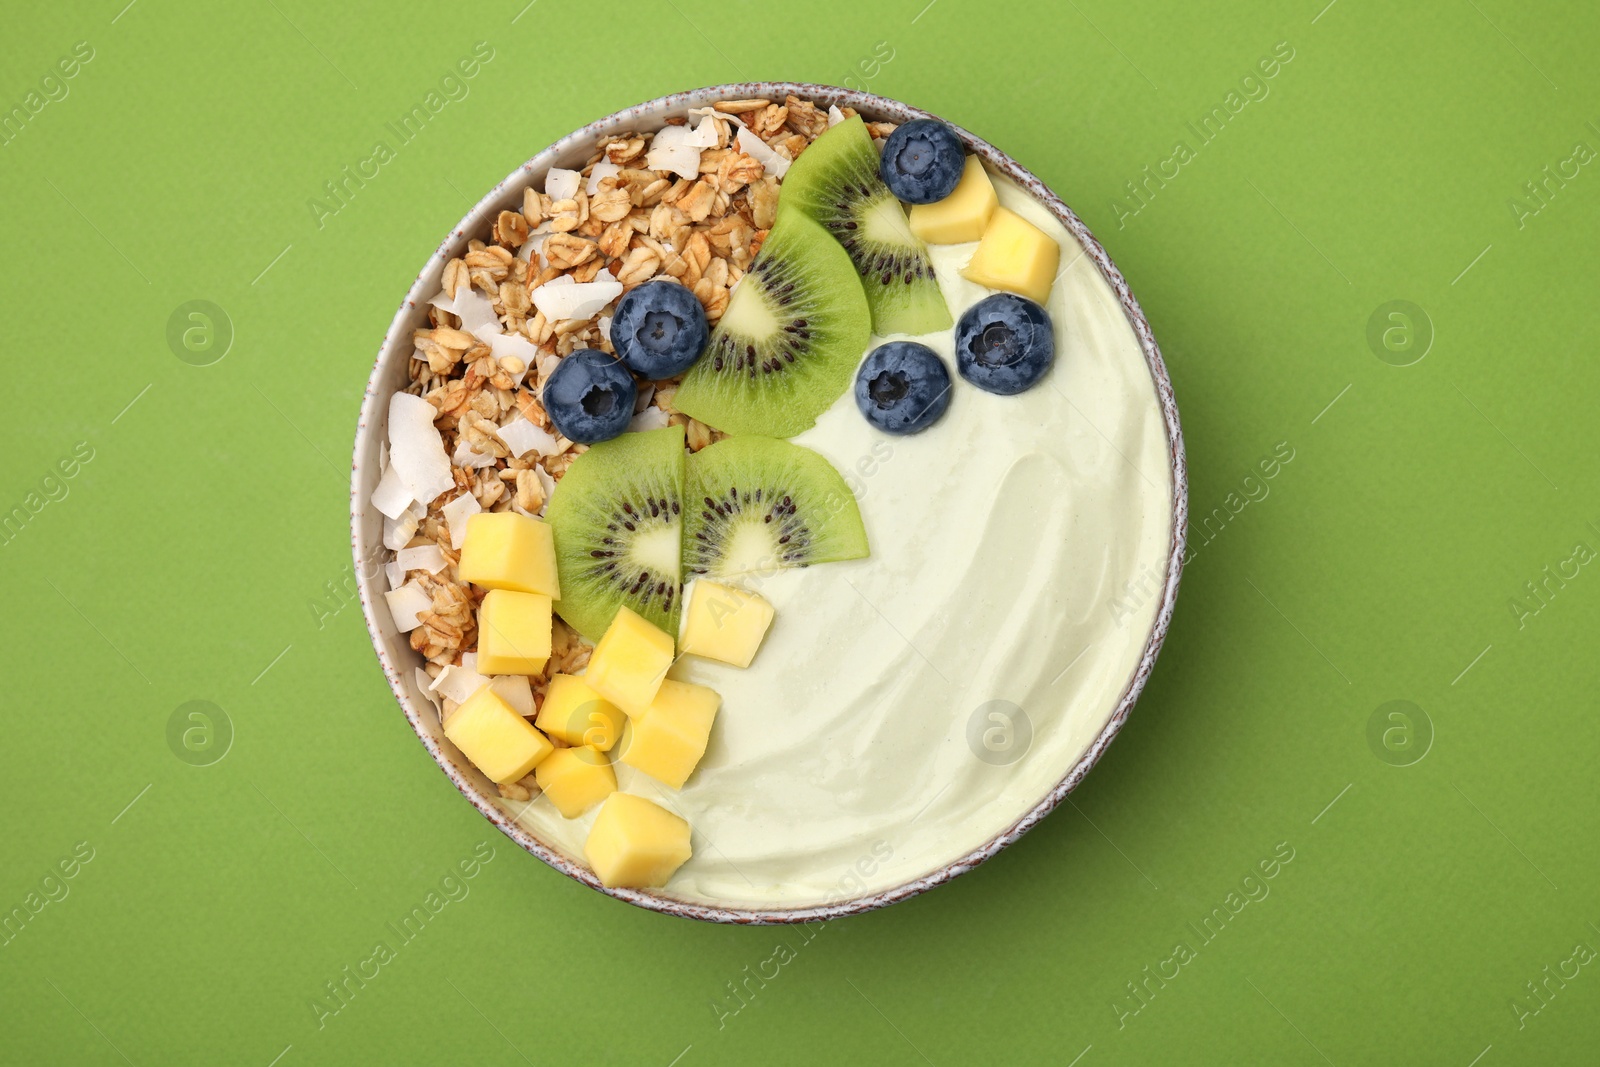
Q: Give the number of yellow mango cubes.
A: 11